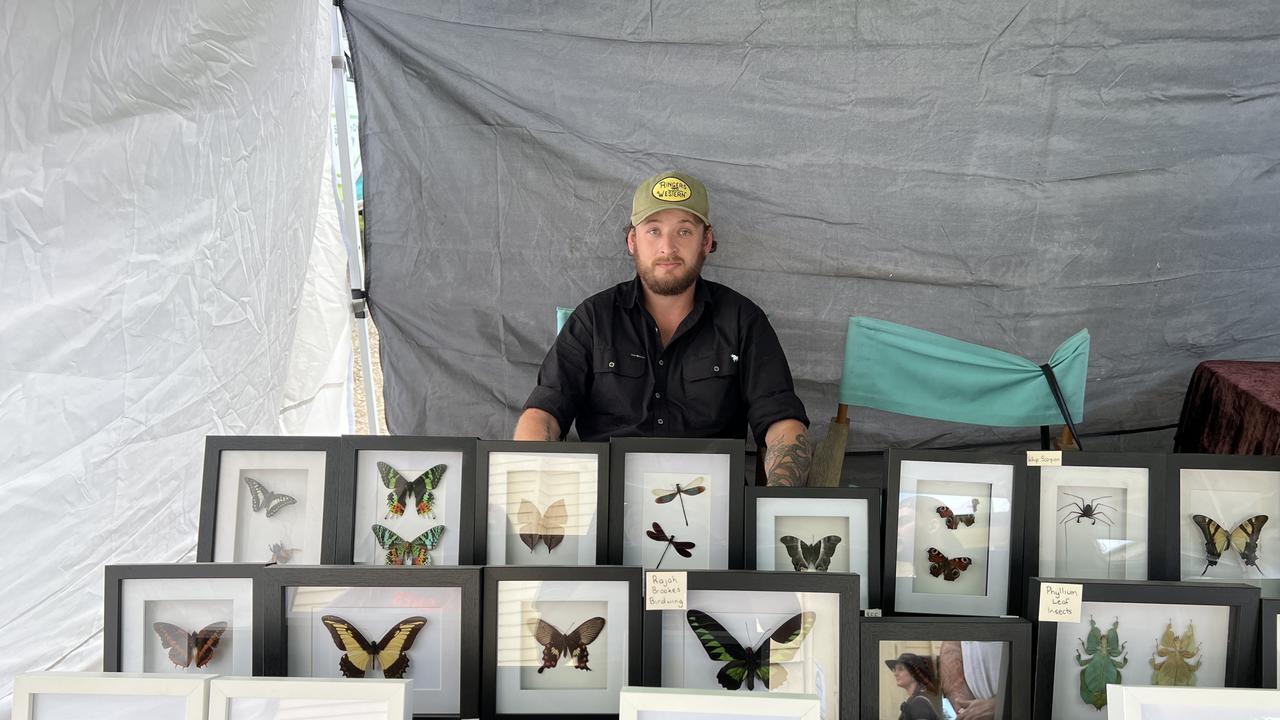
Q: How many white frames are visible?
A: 4